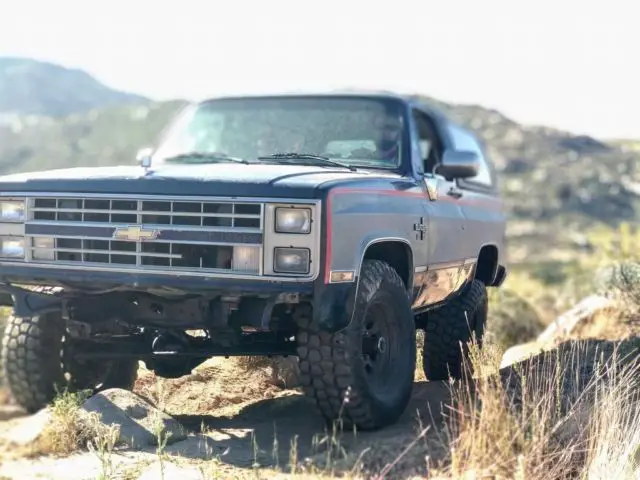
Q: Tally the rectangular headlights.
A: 4